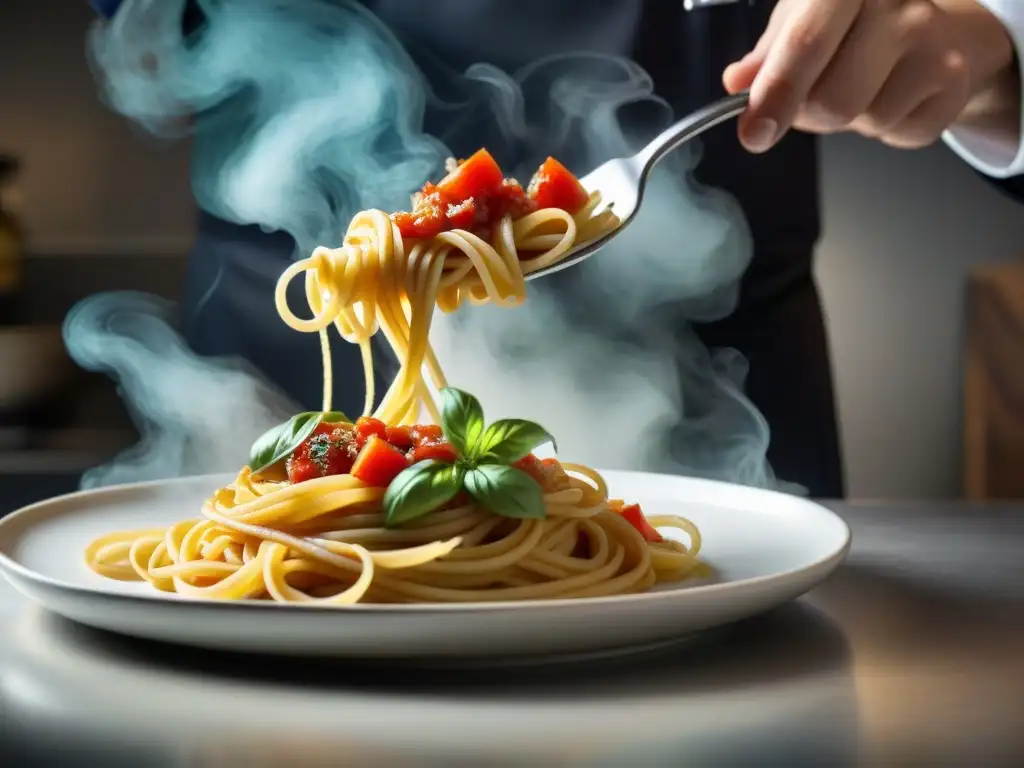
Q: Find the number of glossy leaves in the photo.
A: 5